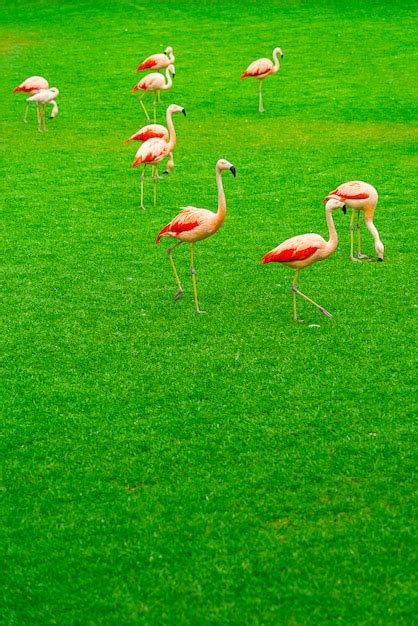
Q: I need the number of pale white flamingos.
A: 1